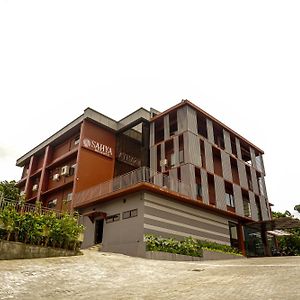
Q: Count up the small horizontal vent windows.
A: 2